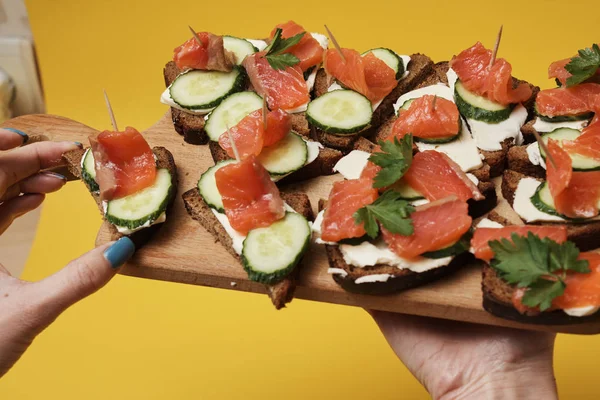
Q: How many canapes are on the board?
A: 14